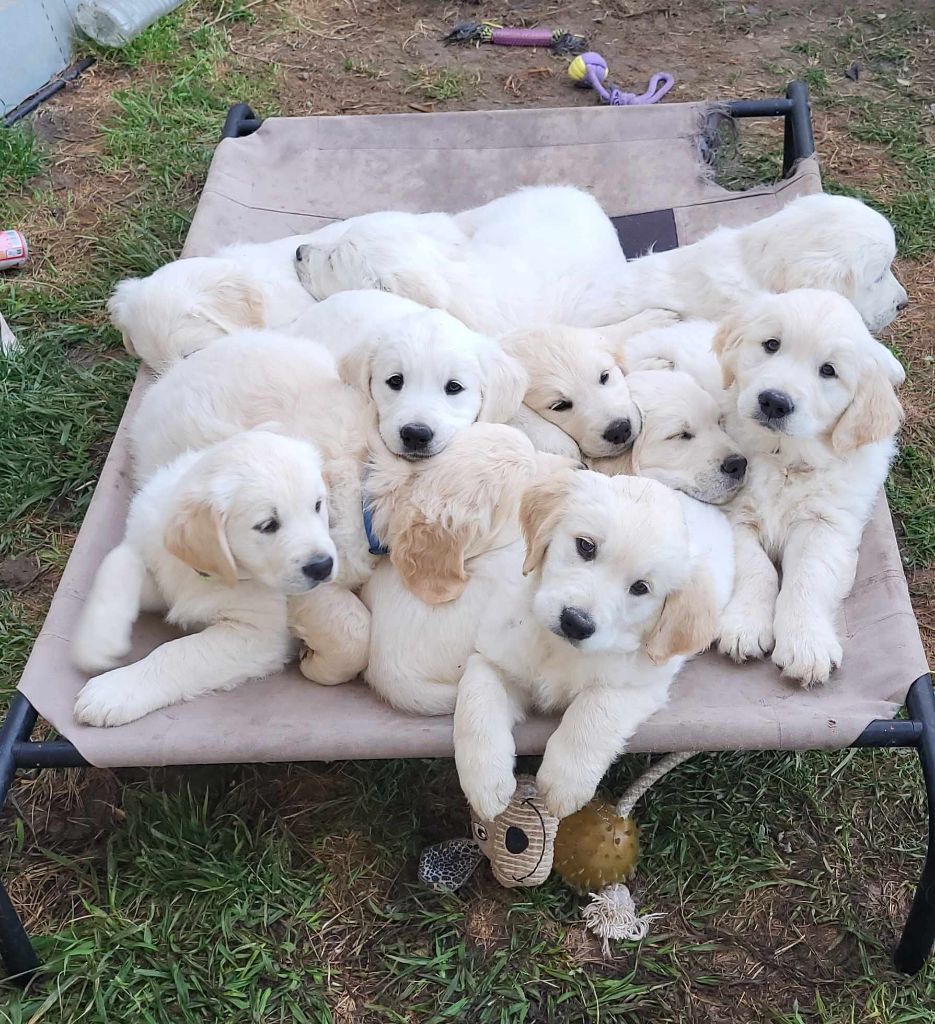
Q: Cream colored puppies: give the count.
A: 10